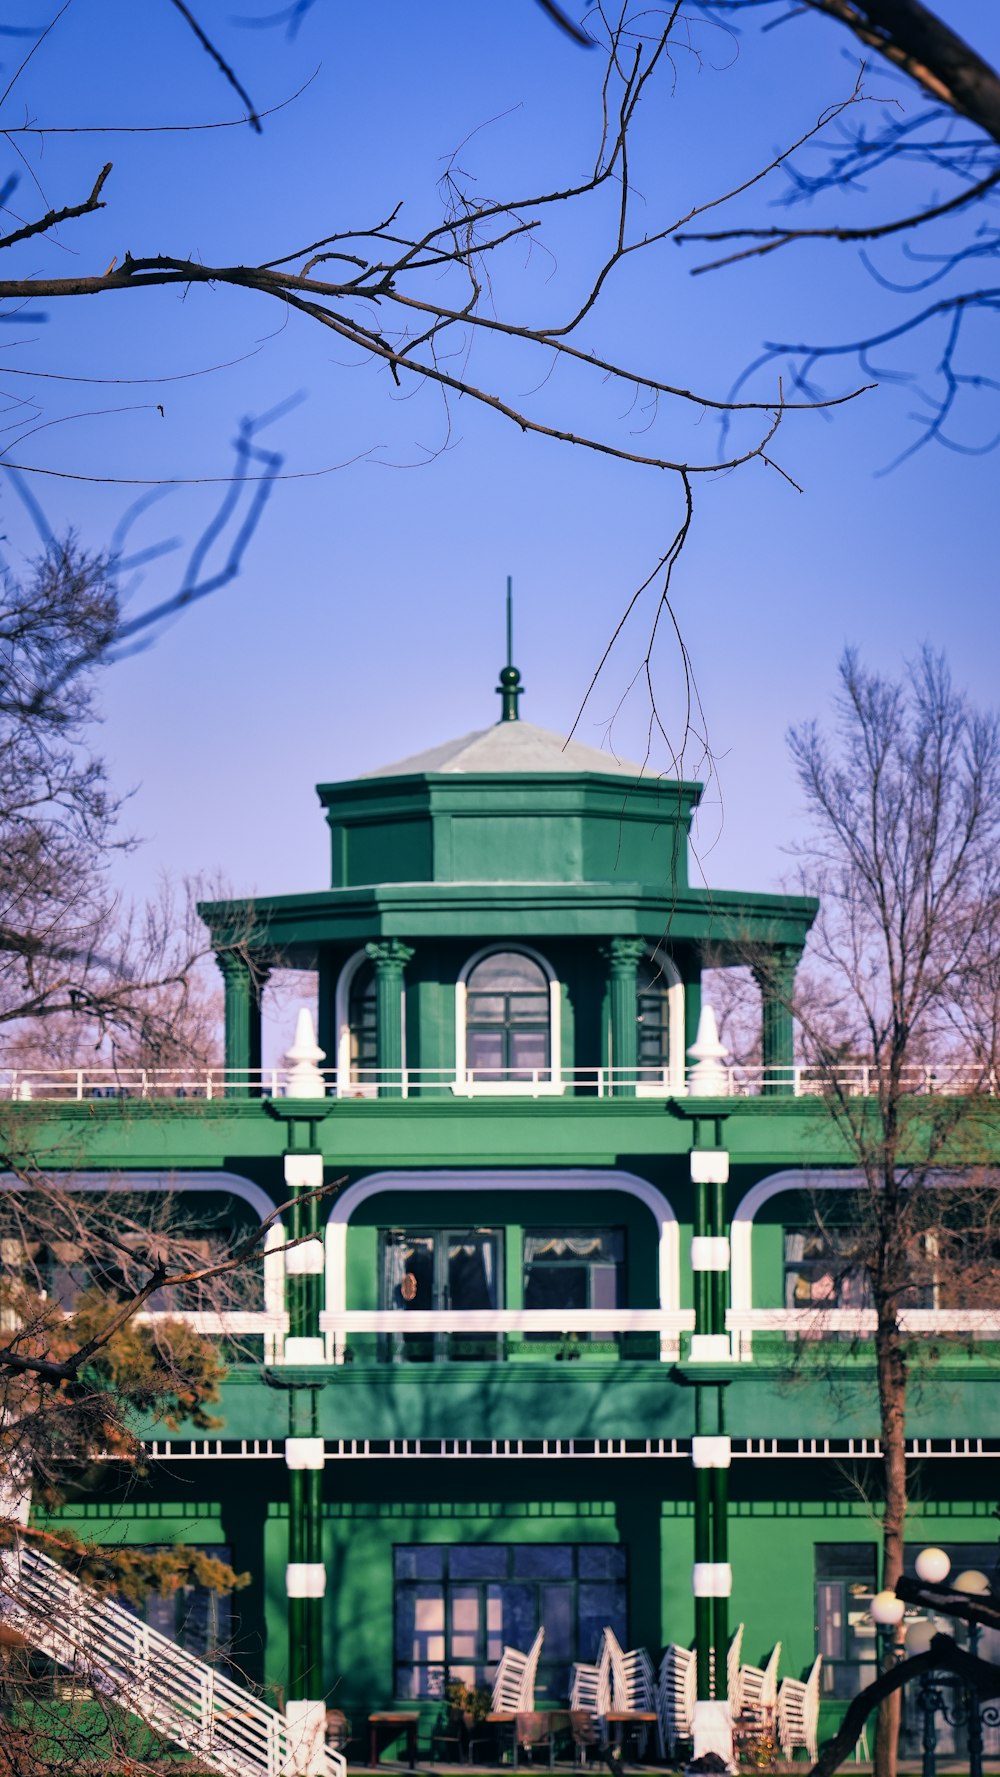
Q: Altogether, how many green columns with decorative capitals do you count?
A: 4